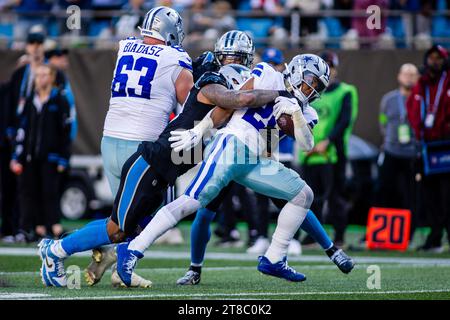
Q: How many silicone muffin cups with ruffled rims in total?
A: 0